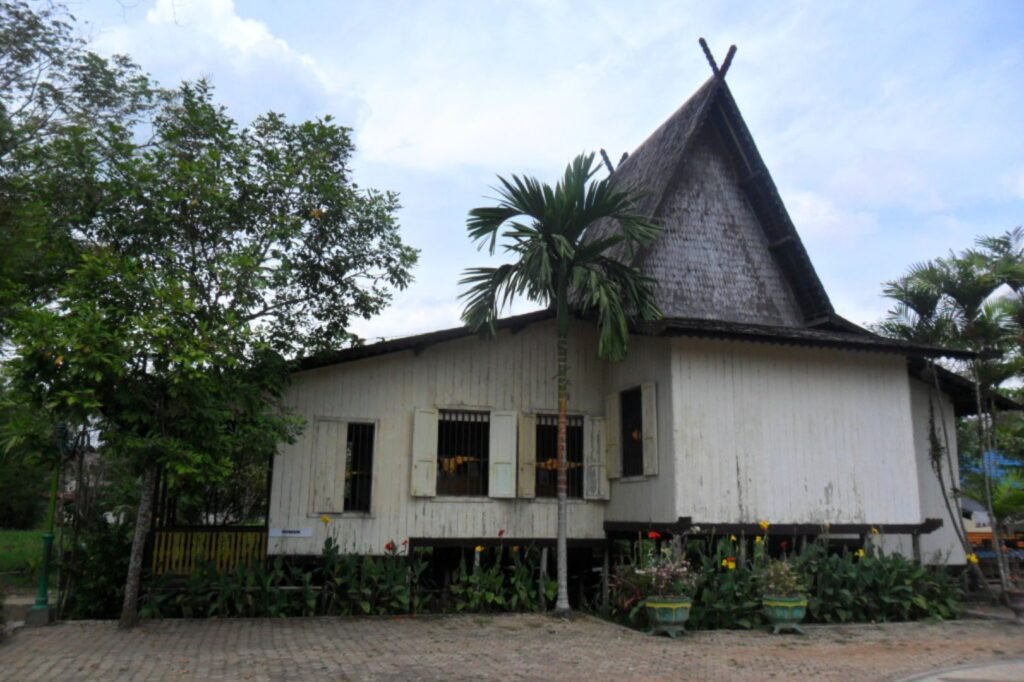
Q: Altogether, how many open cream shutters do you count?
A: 6